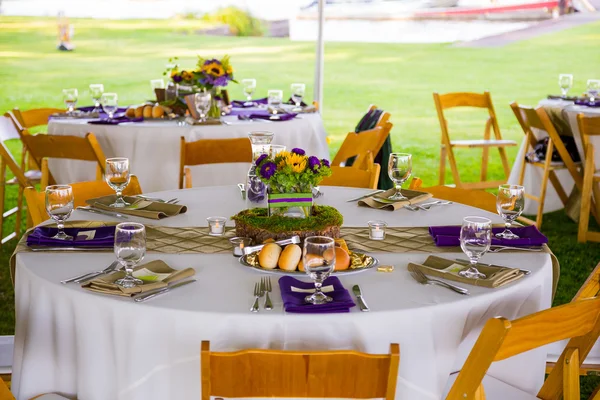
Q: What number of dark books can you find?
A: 0